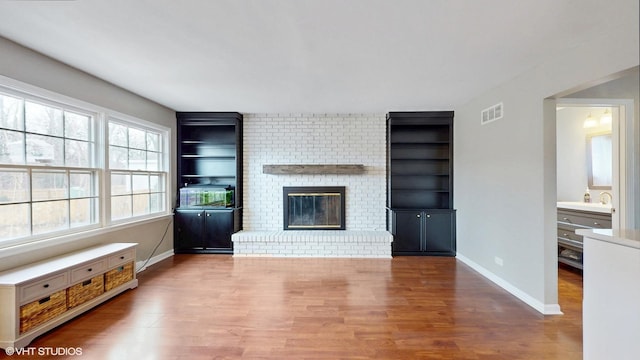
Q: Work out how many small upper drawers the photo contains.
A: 3